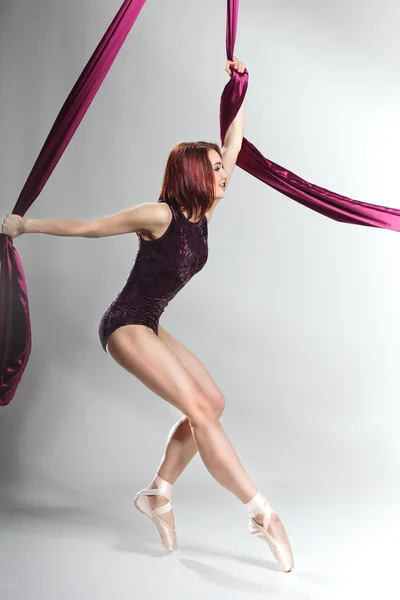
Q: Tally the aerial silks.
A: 2